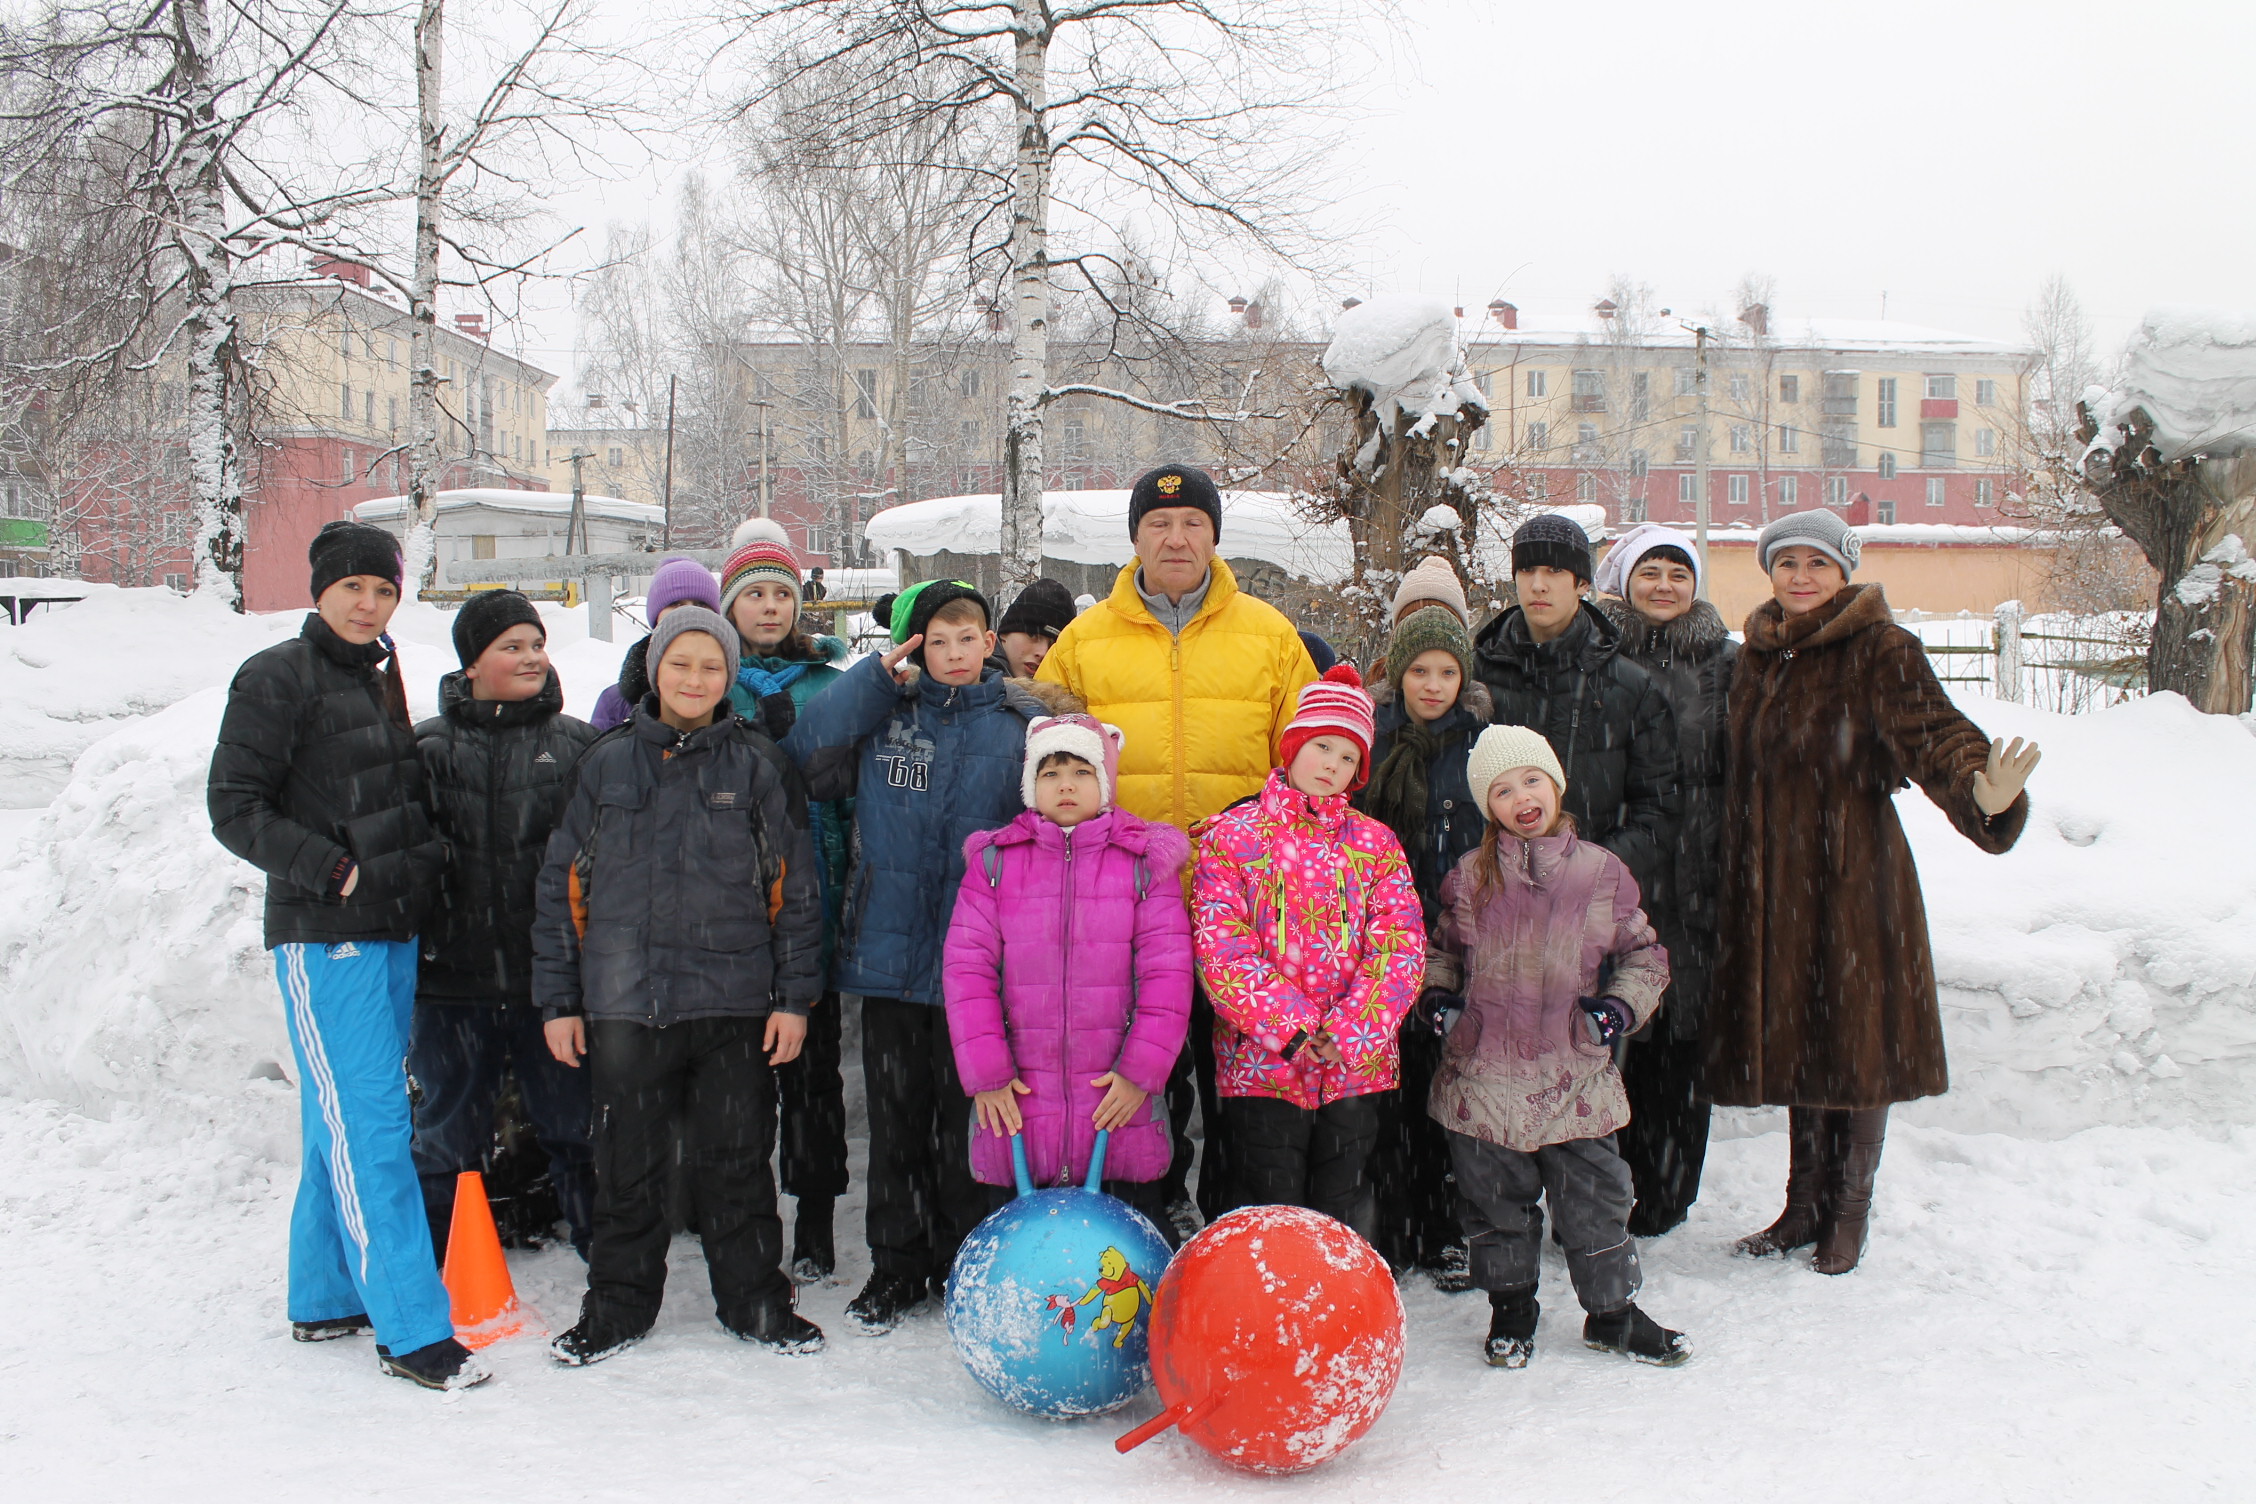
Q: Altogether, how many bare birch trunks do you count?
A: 3